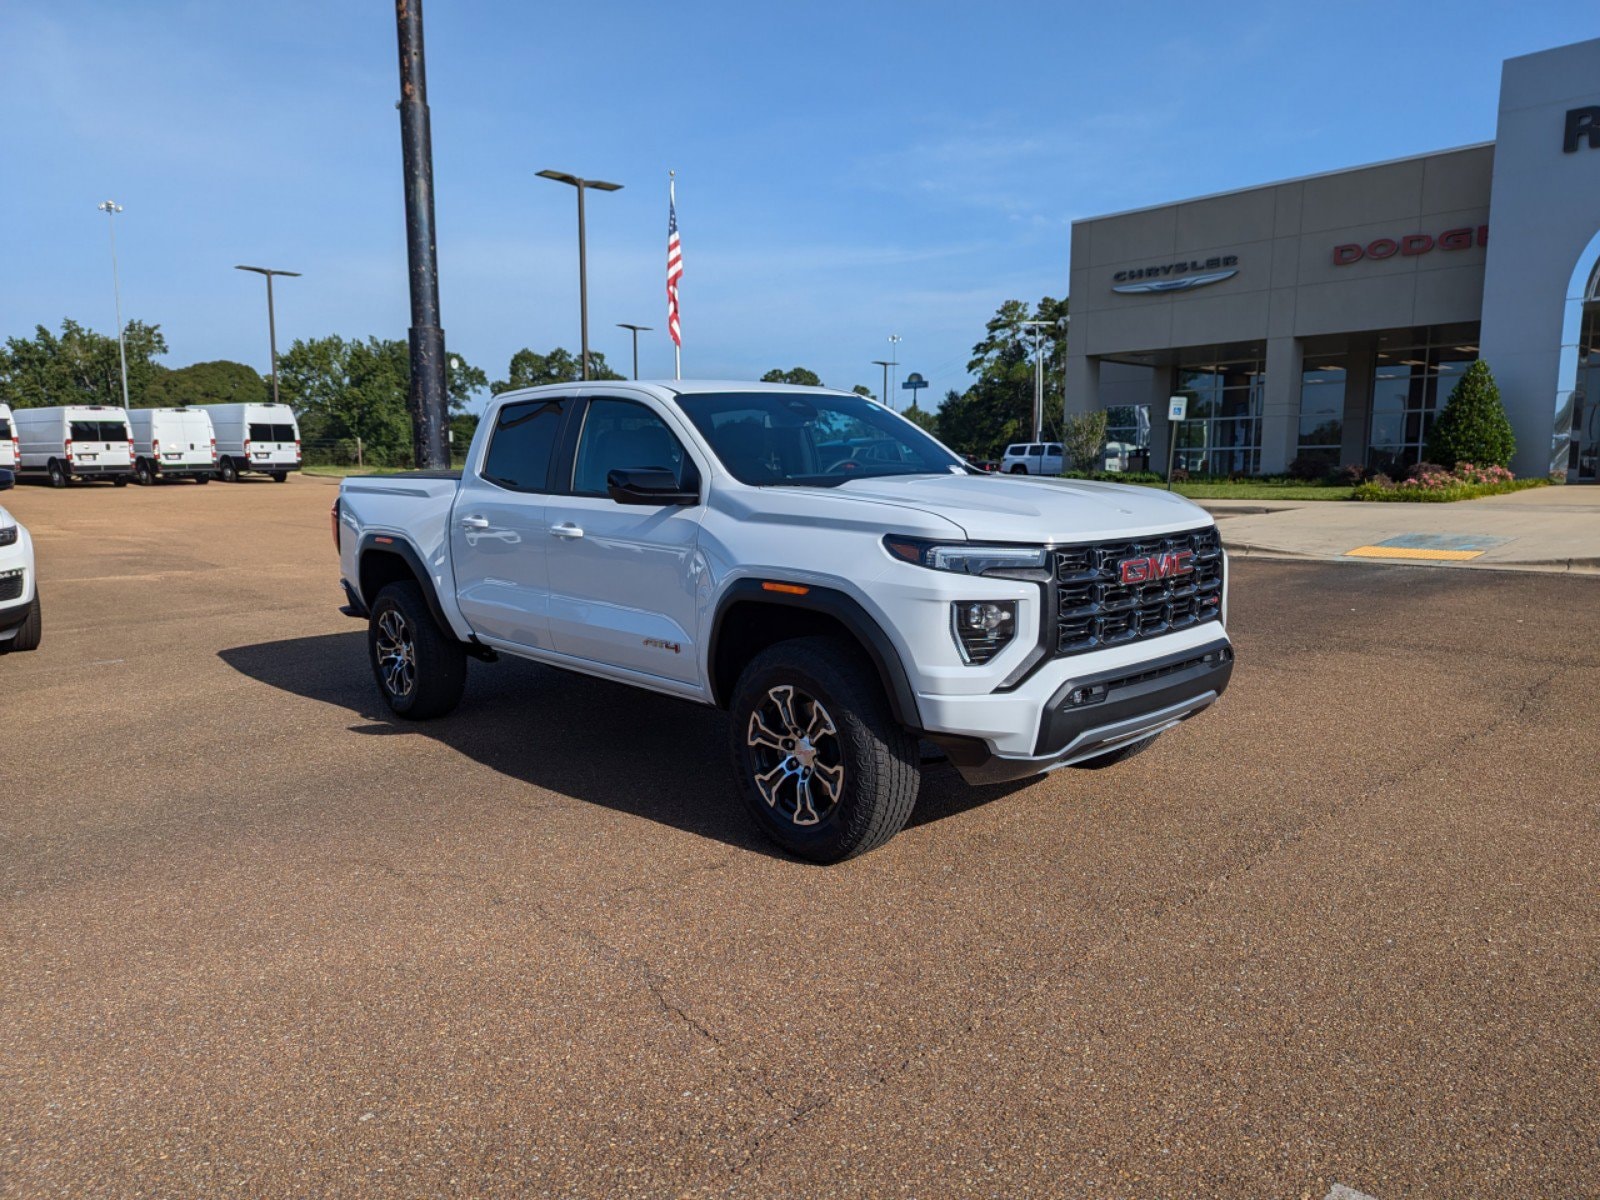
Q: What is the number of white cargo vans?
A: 4